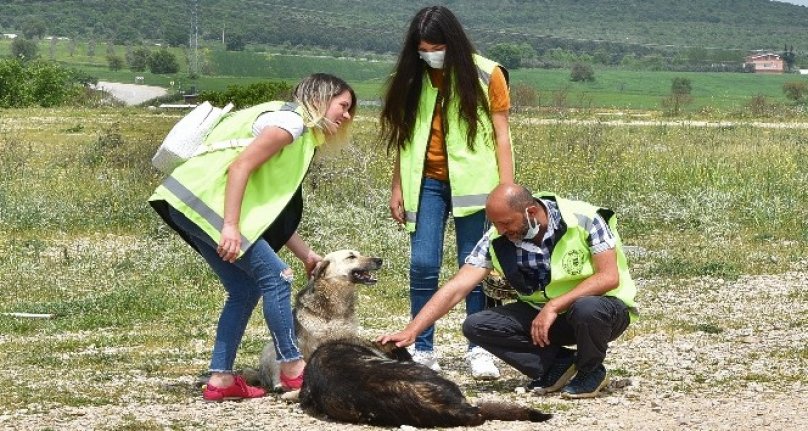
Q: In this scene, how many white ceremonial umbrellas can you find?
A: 0